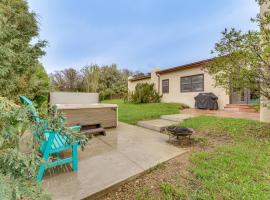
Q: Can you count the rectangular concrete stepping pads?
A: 2